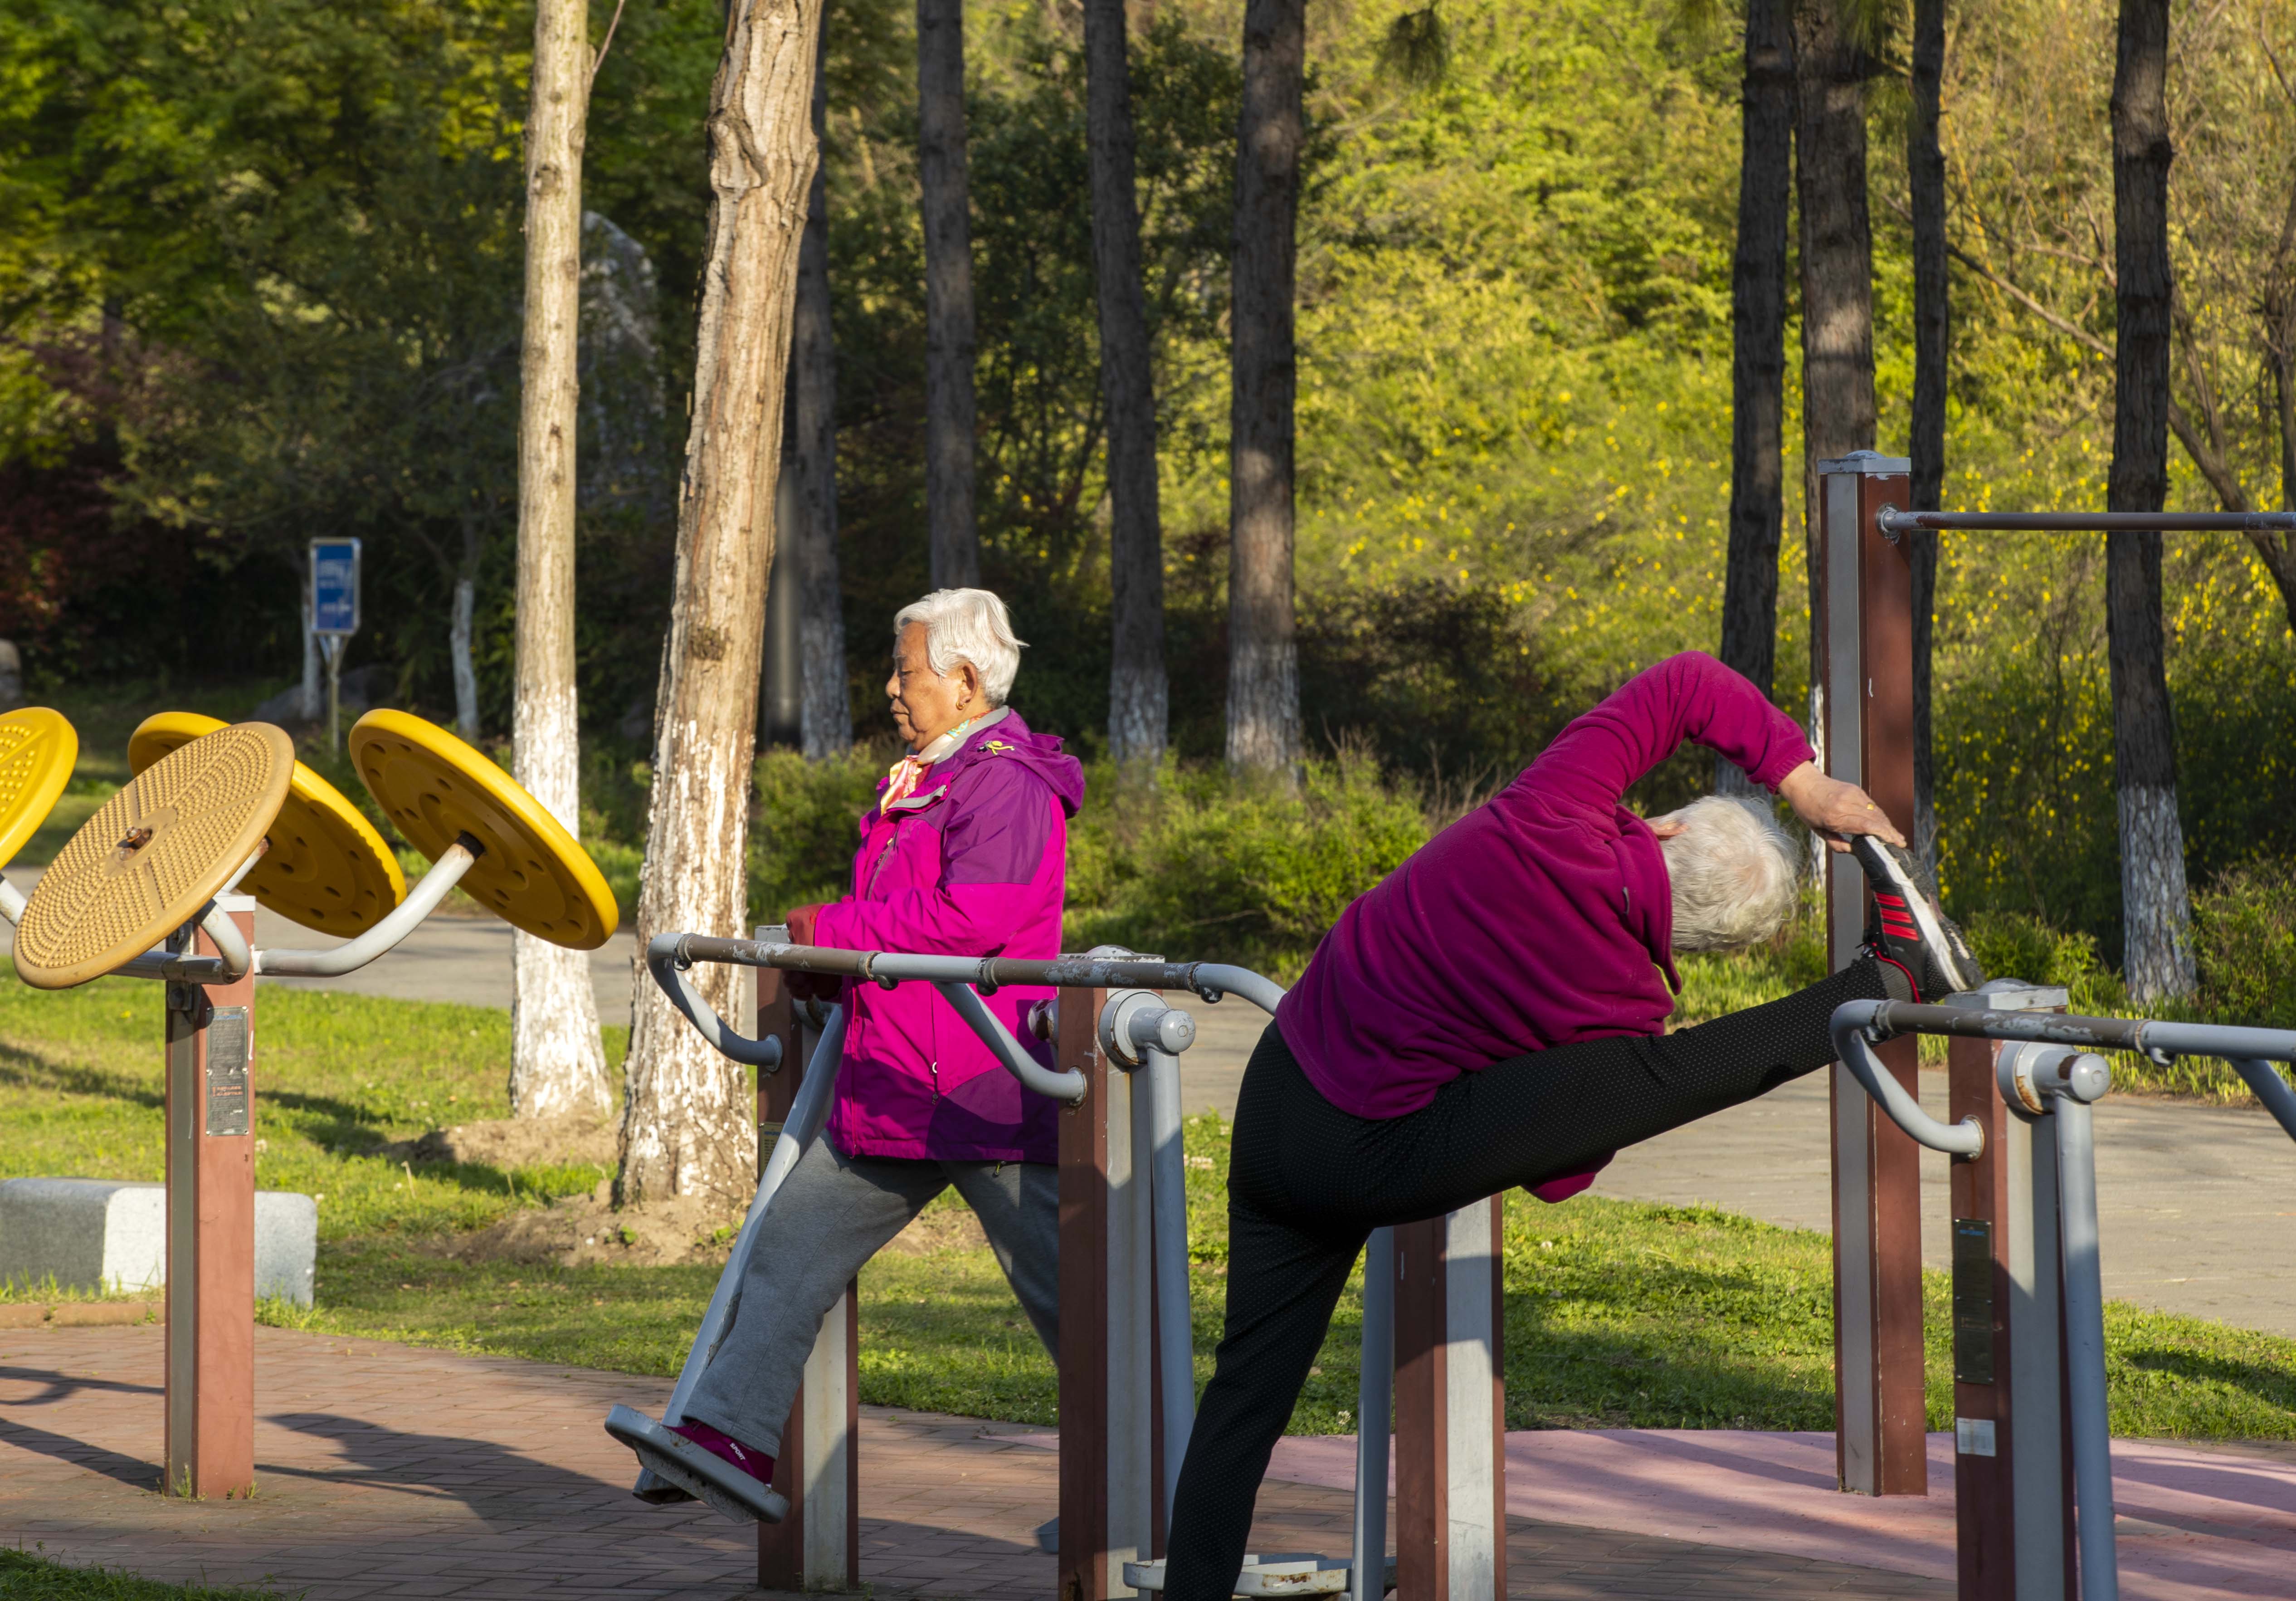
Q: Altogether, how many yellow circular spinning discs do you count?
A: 4